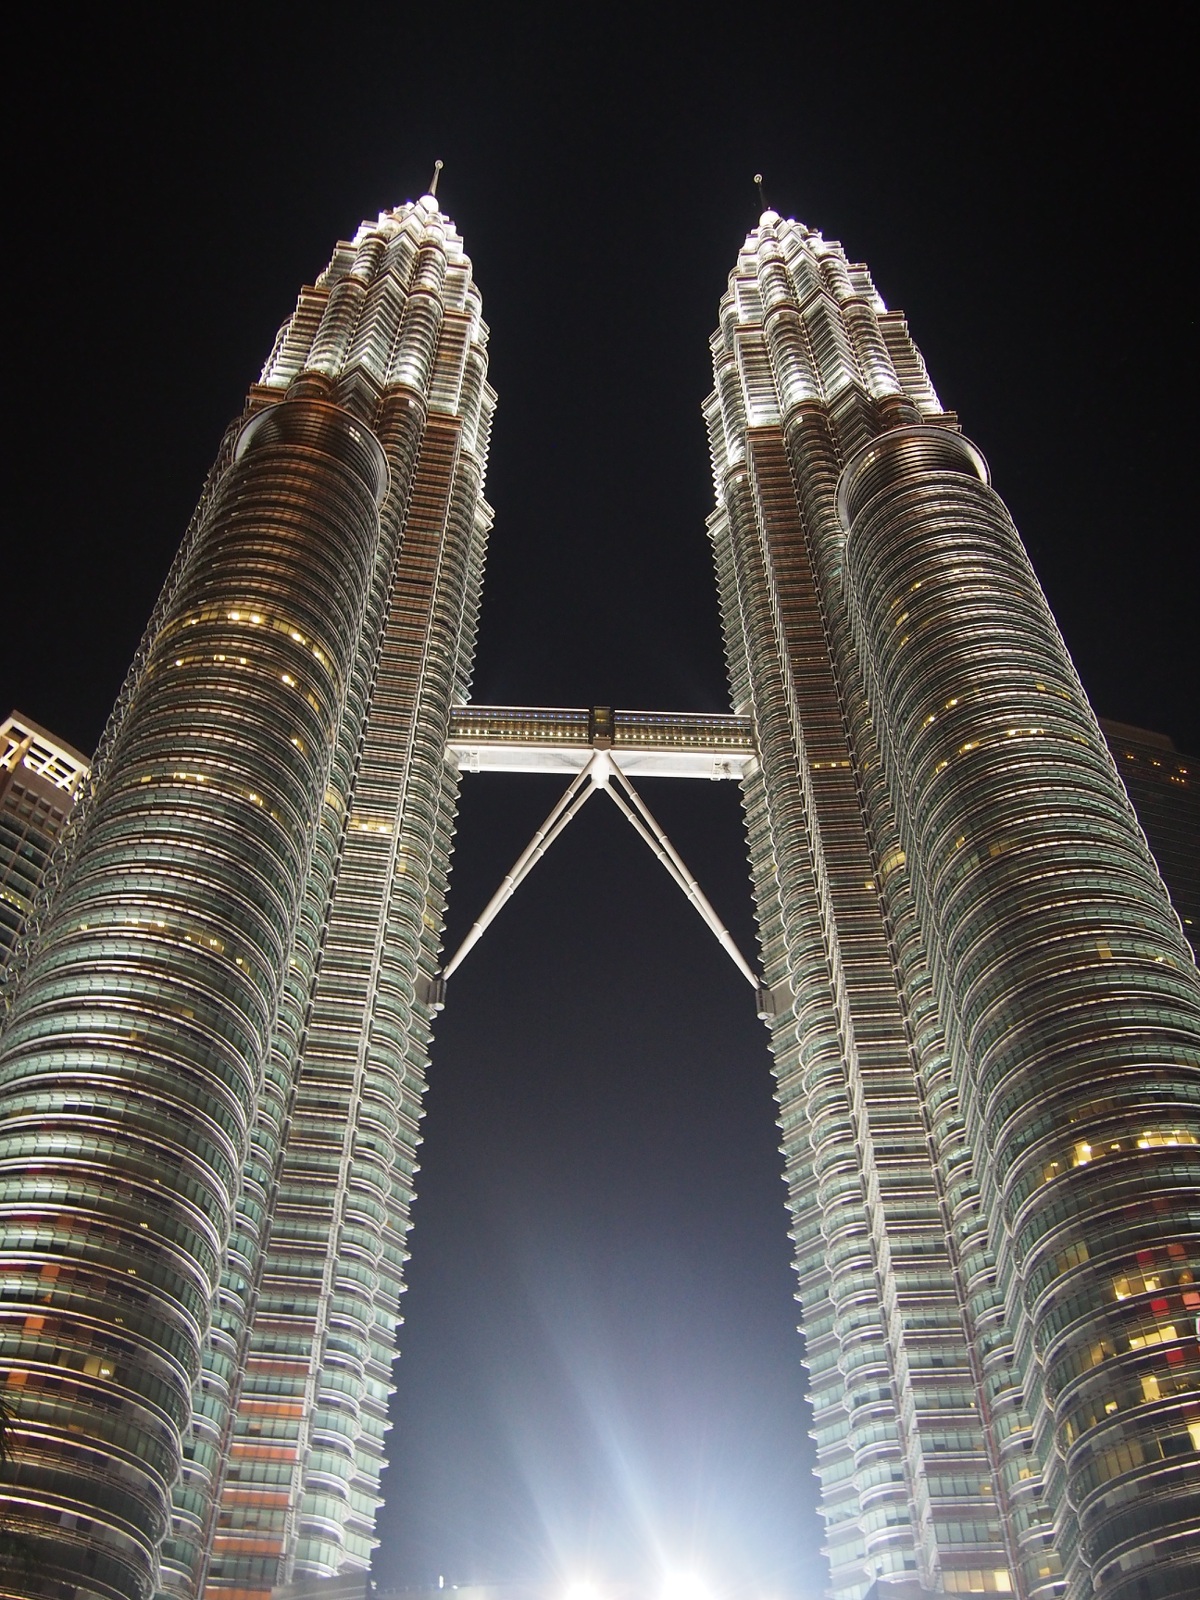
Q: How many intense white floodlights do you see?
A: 2